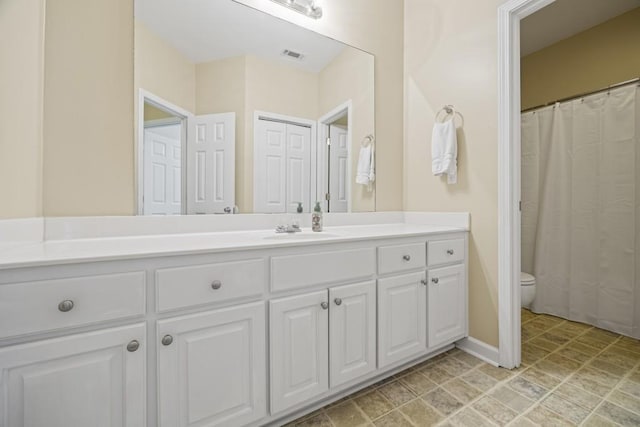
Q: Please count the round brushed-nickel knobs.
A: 10